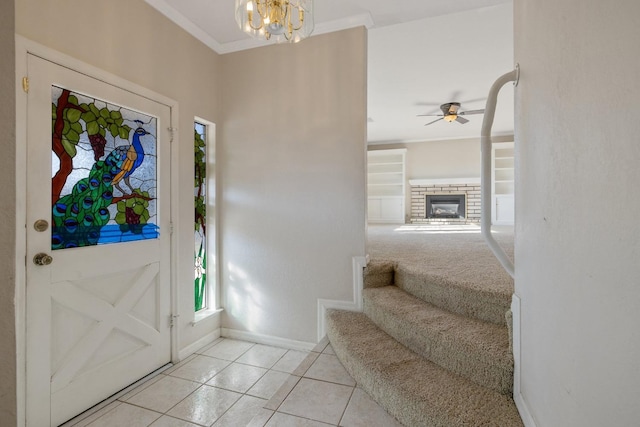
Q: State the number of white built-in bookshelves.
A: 2